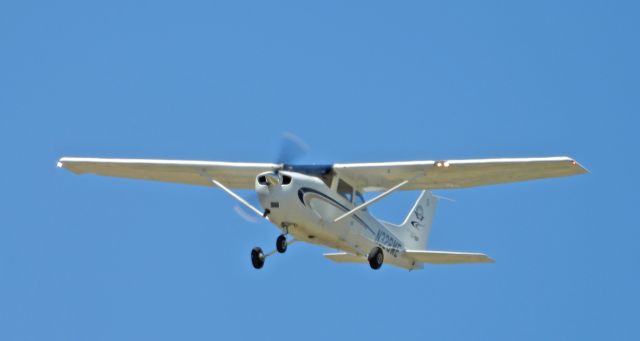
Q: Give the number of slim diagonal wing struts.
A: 2